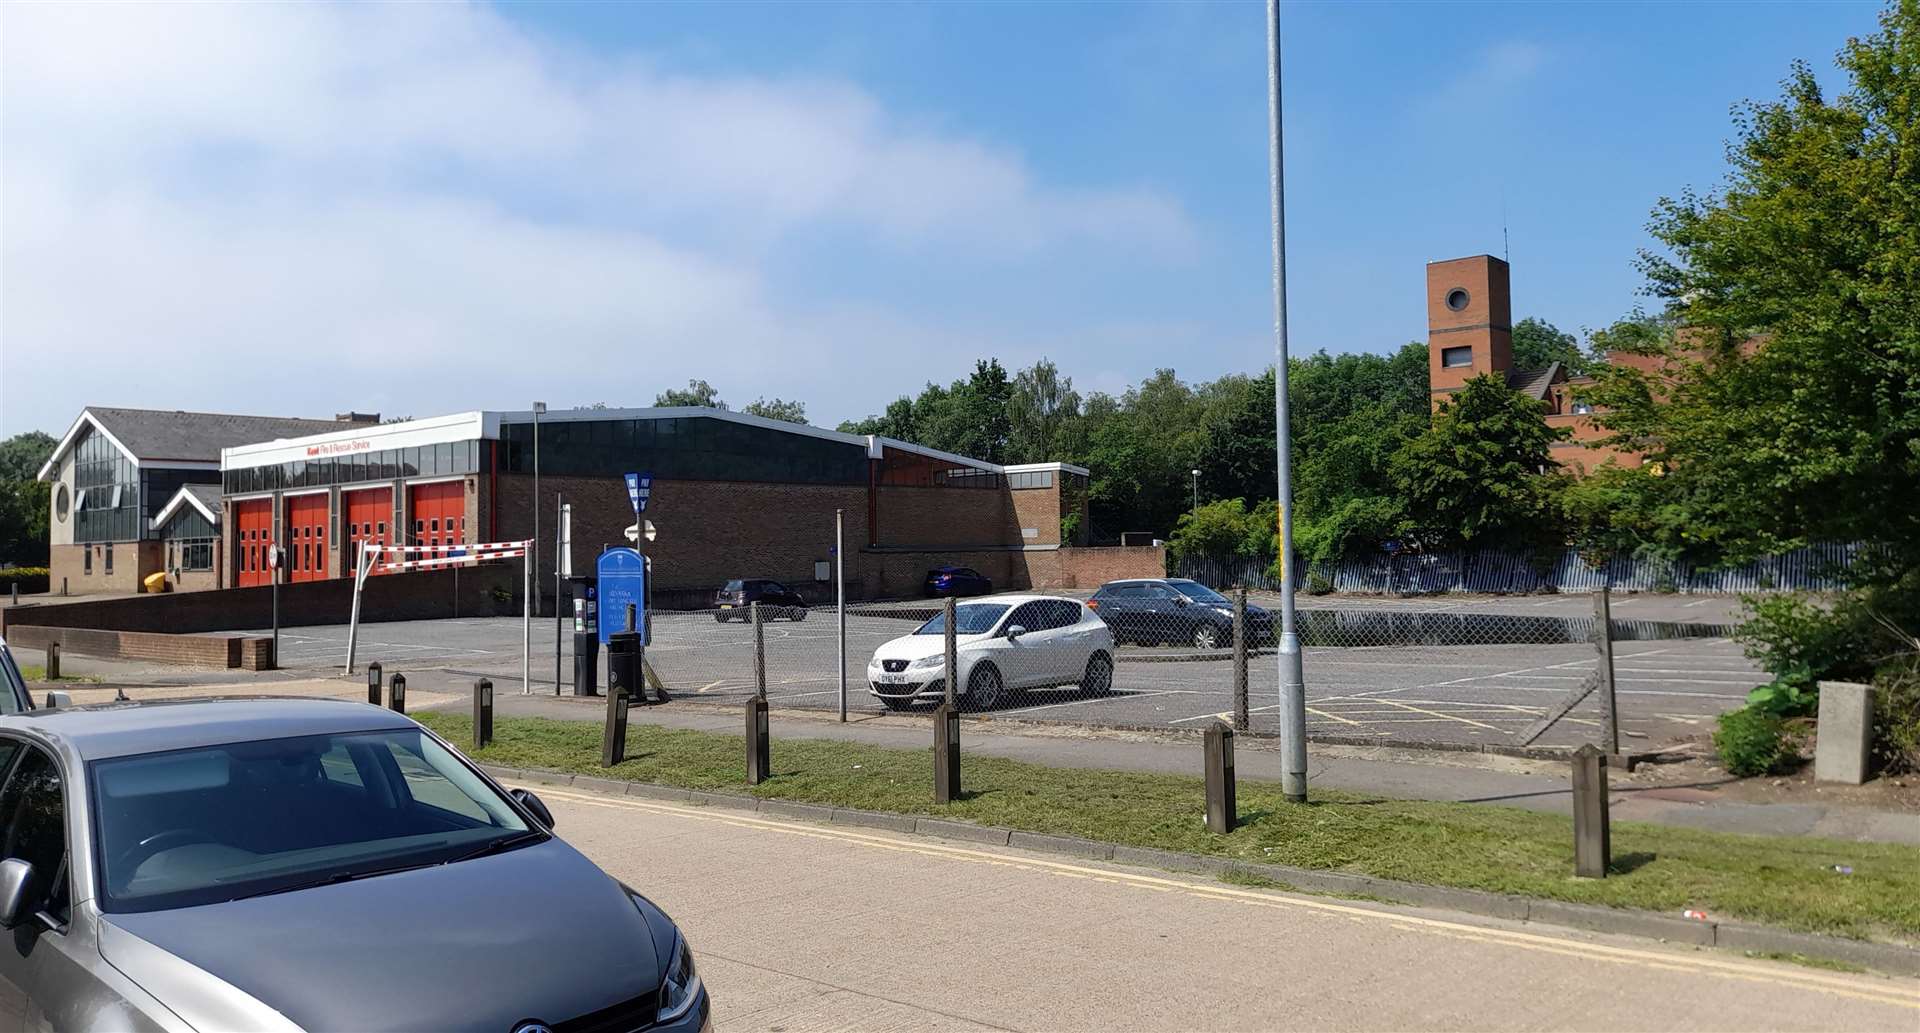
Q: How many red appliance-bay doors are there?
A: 4